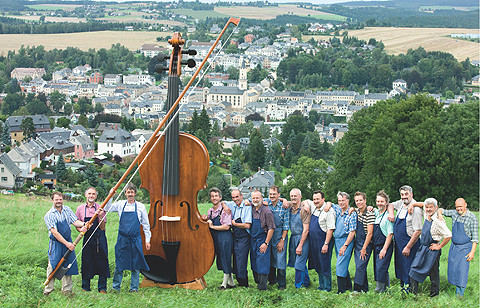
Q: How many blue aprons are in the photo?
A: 15